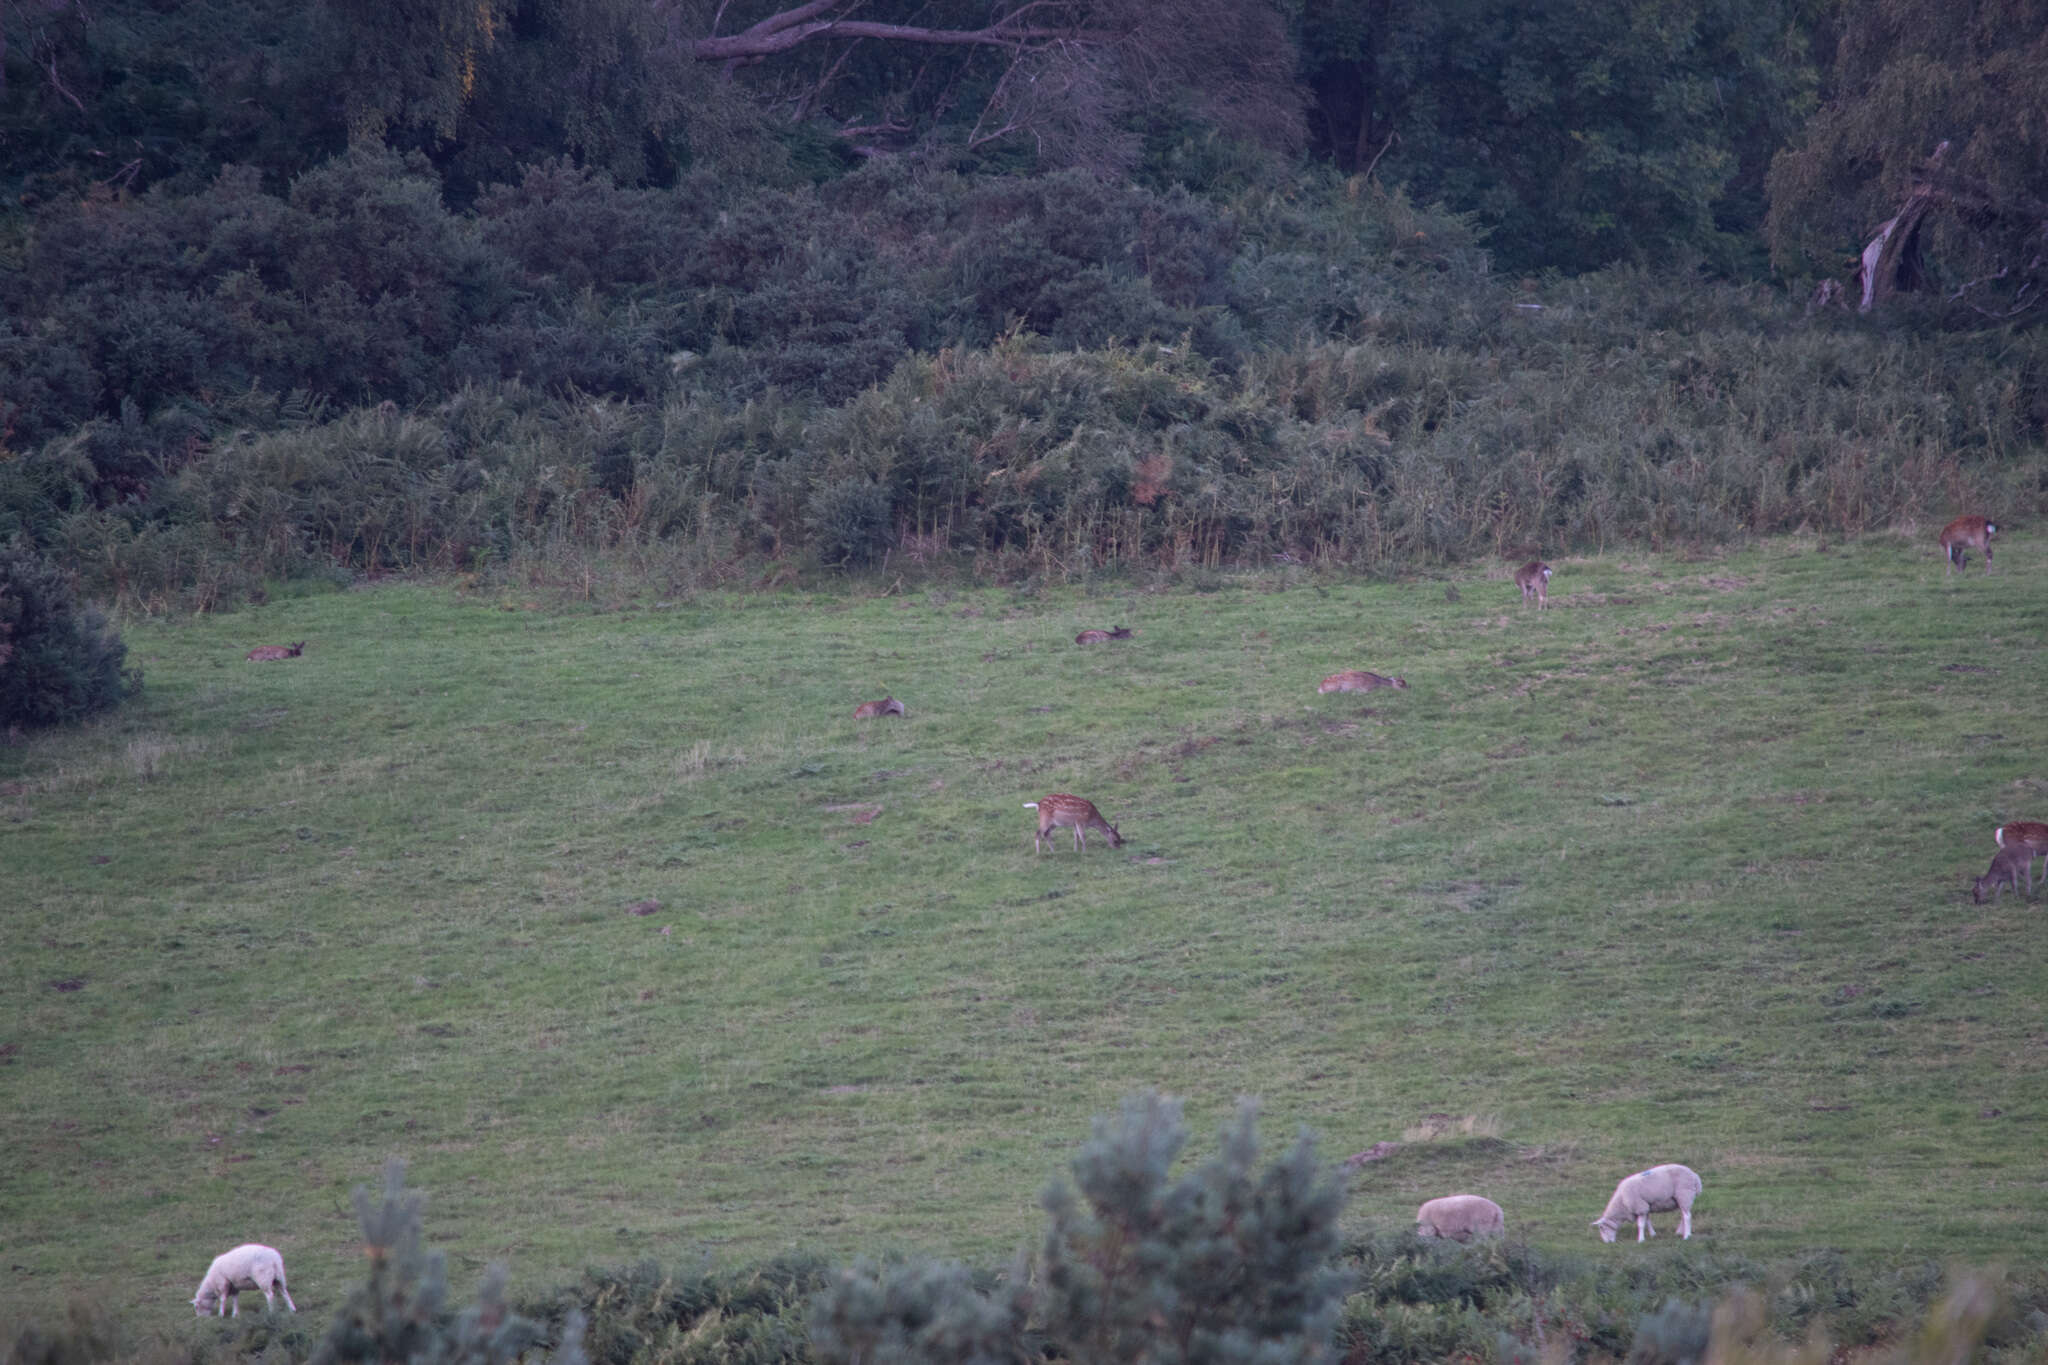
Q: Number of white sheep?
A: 3